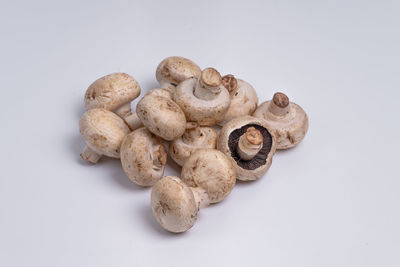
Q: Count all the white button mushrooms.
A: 12